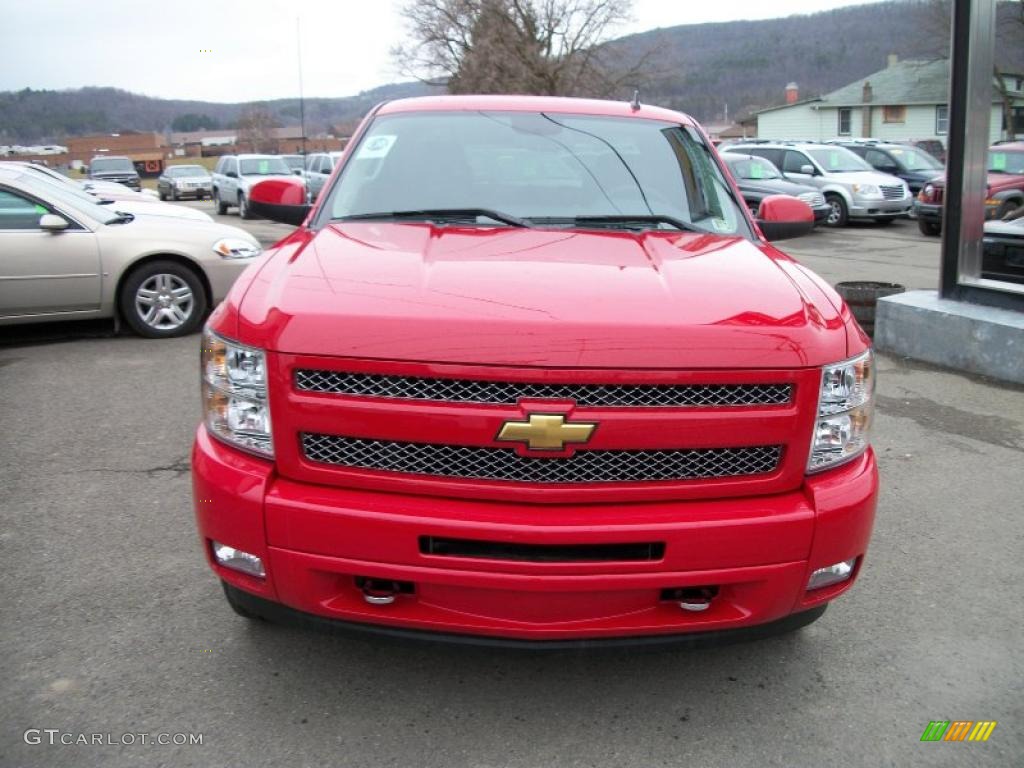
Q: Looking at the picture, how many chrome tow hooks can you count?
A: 2